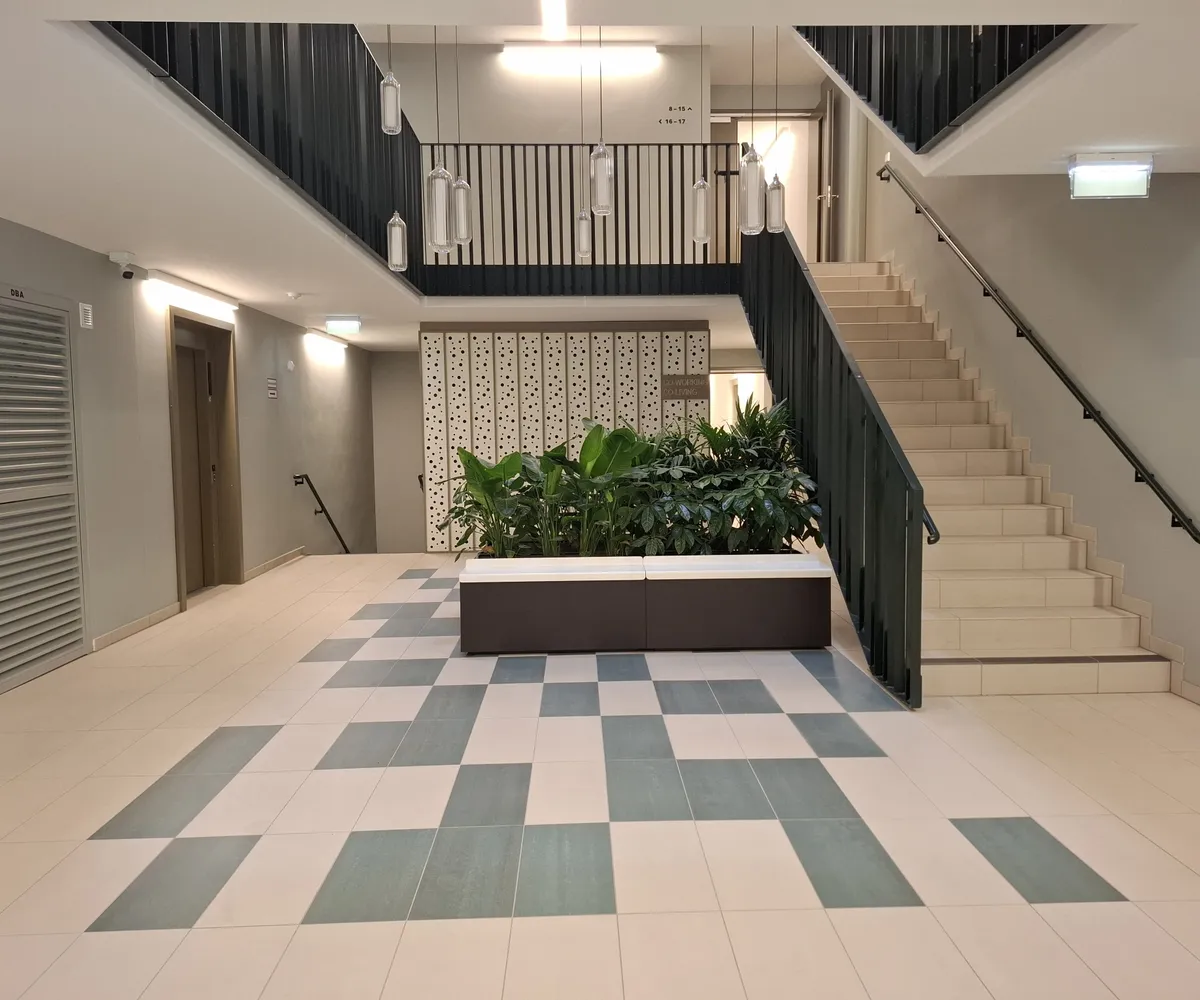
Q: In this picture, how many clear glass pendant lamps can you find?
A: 9